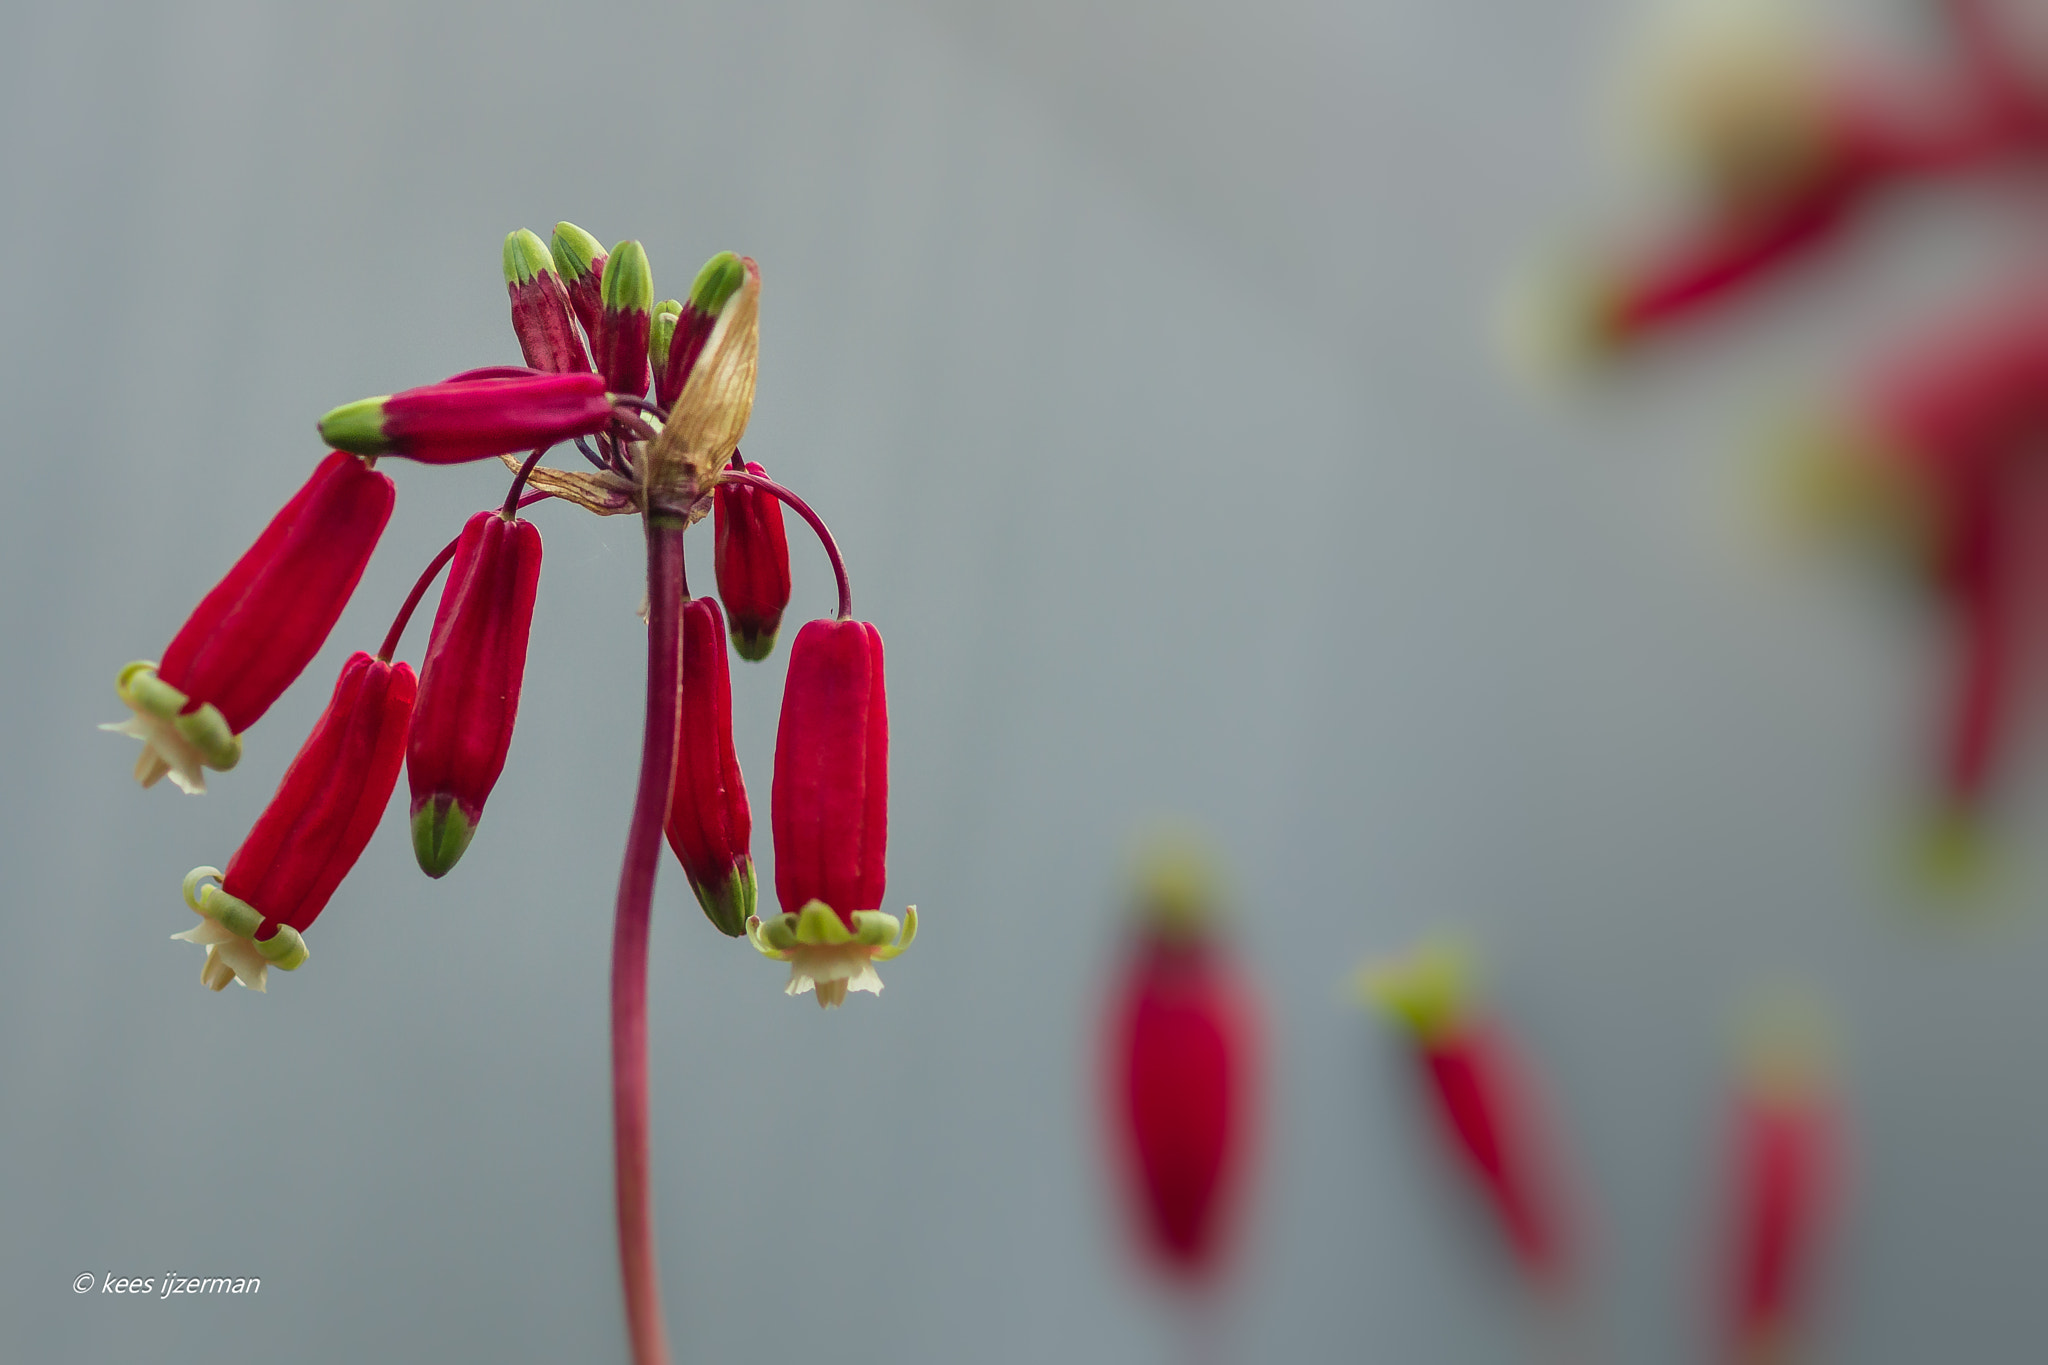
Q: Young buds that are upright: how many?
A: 5